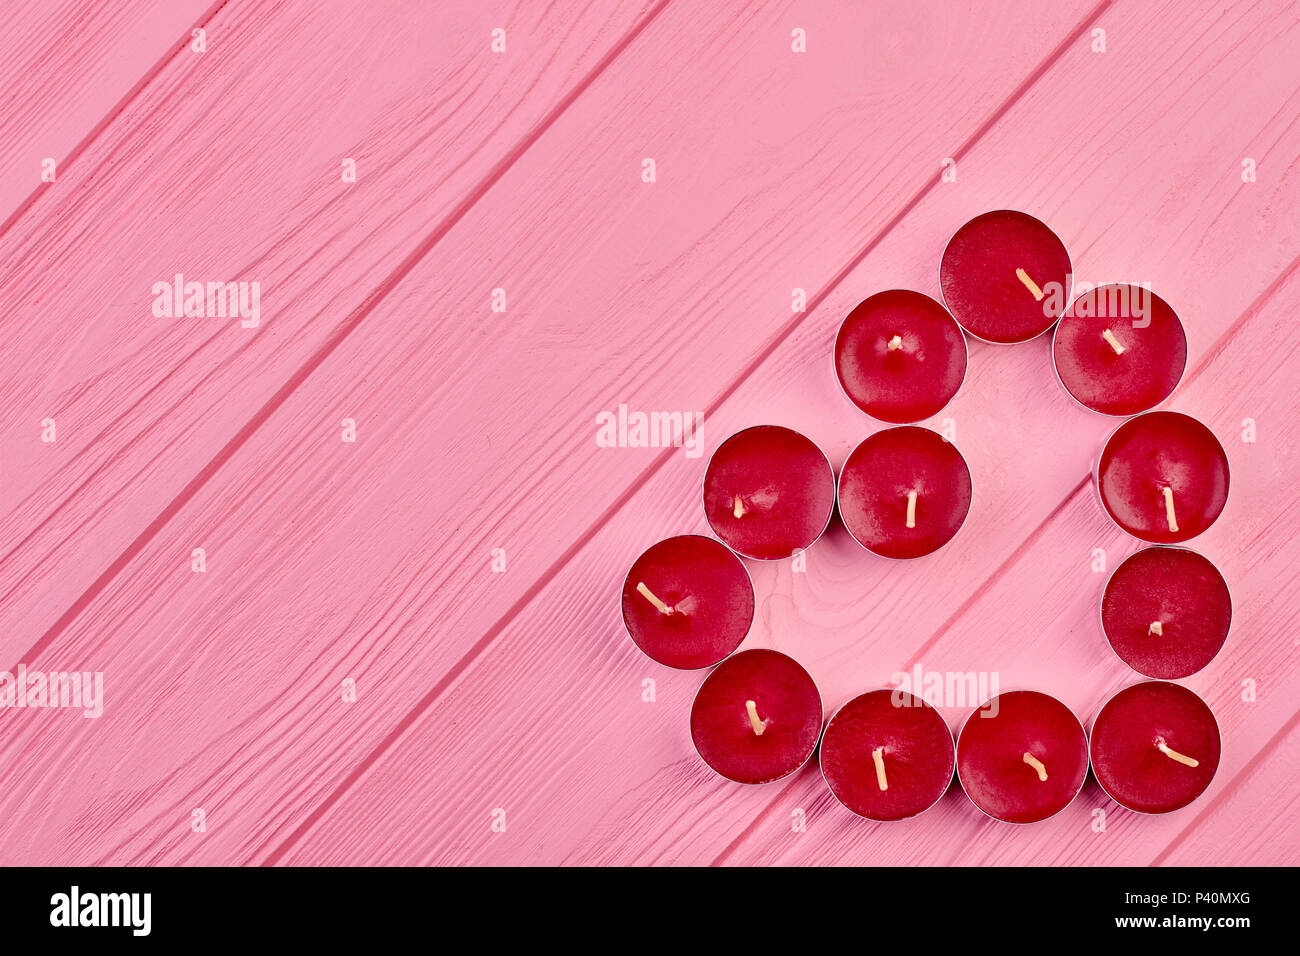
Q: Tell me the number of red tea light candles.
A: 12